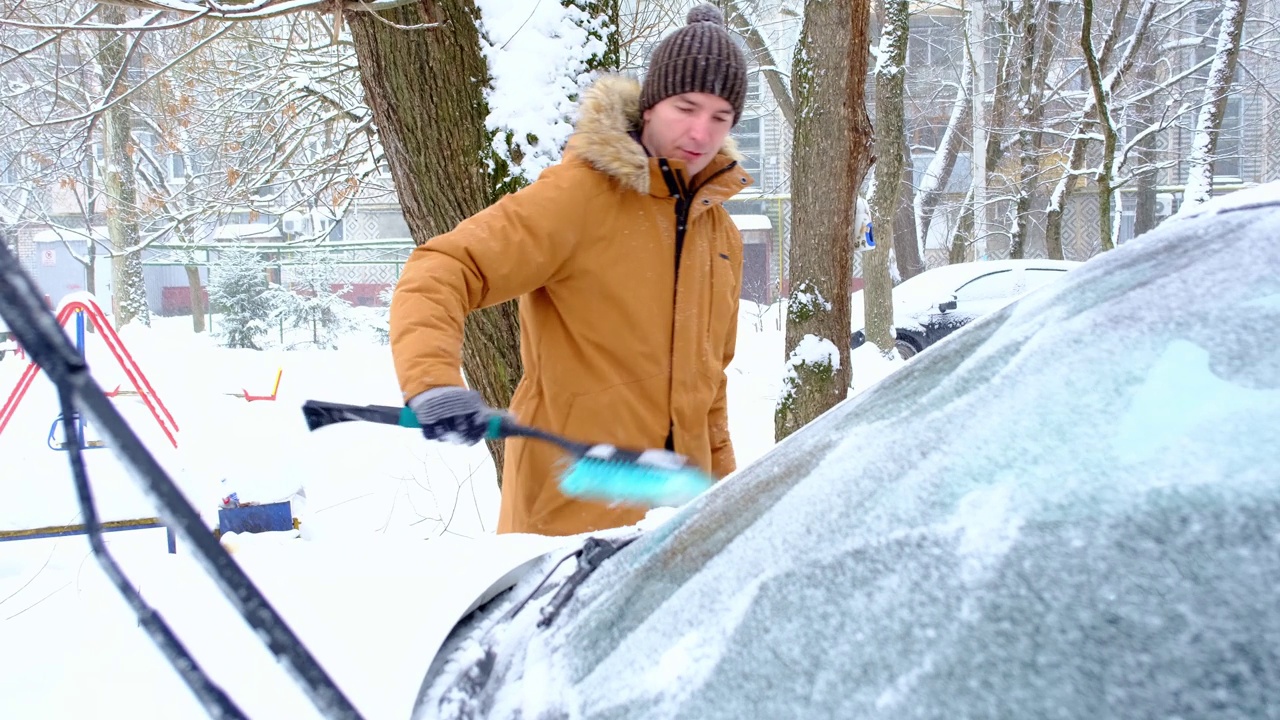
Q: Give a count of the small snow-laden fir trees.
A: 2